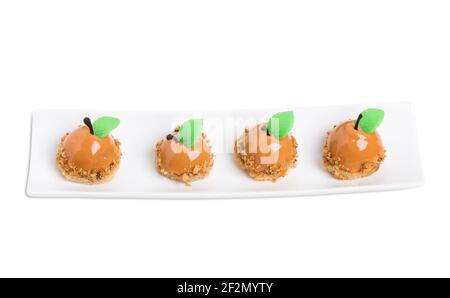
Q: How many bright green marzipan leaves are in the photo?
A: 4